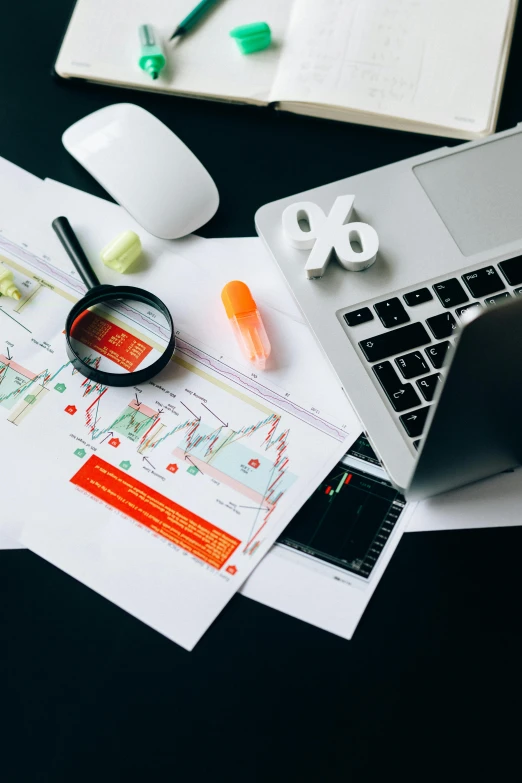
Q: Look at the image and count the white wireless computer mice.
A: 1